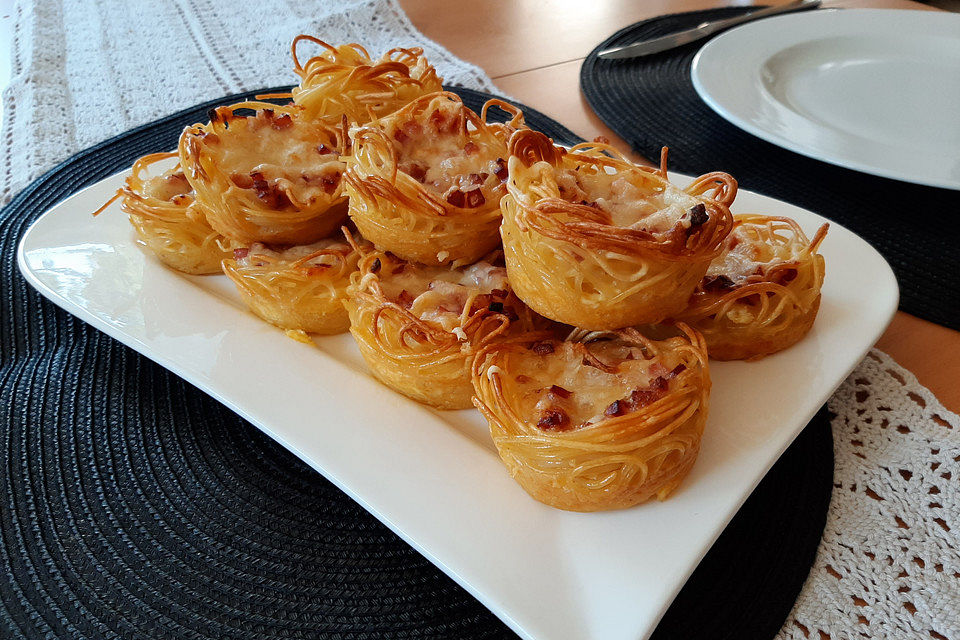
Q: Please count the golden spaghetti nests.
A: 9